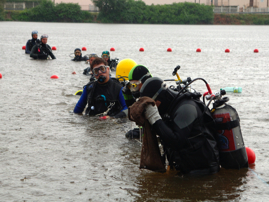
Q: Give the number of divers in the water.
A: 8